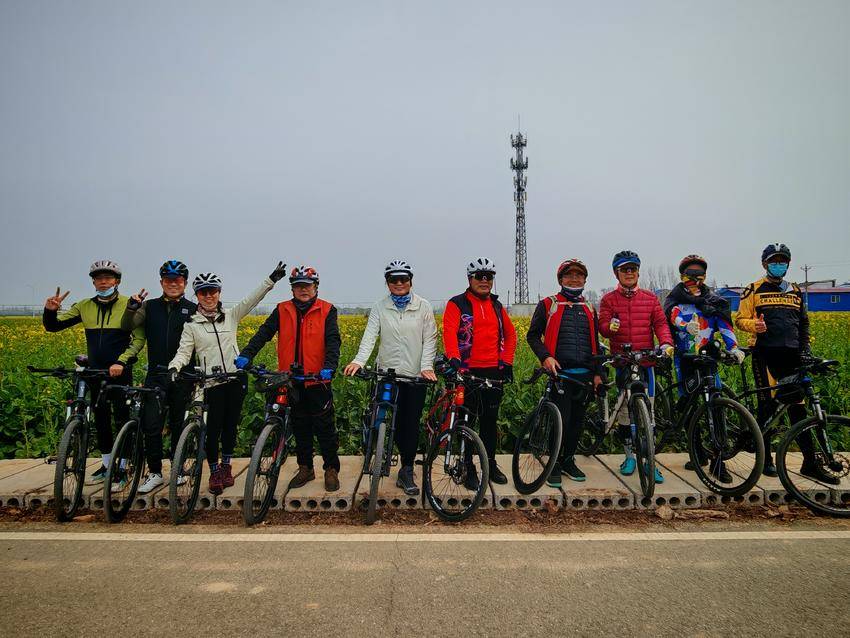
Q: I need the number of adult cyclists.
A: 10